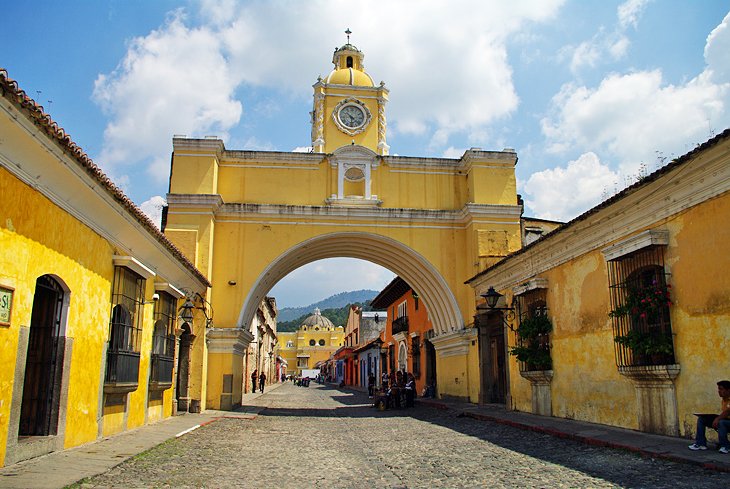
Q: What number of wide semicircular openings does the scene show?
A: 1